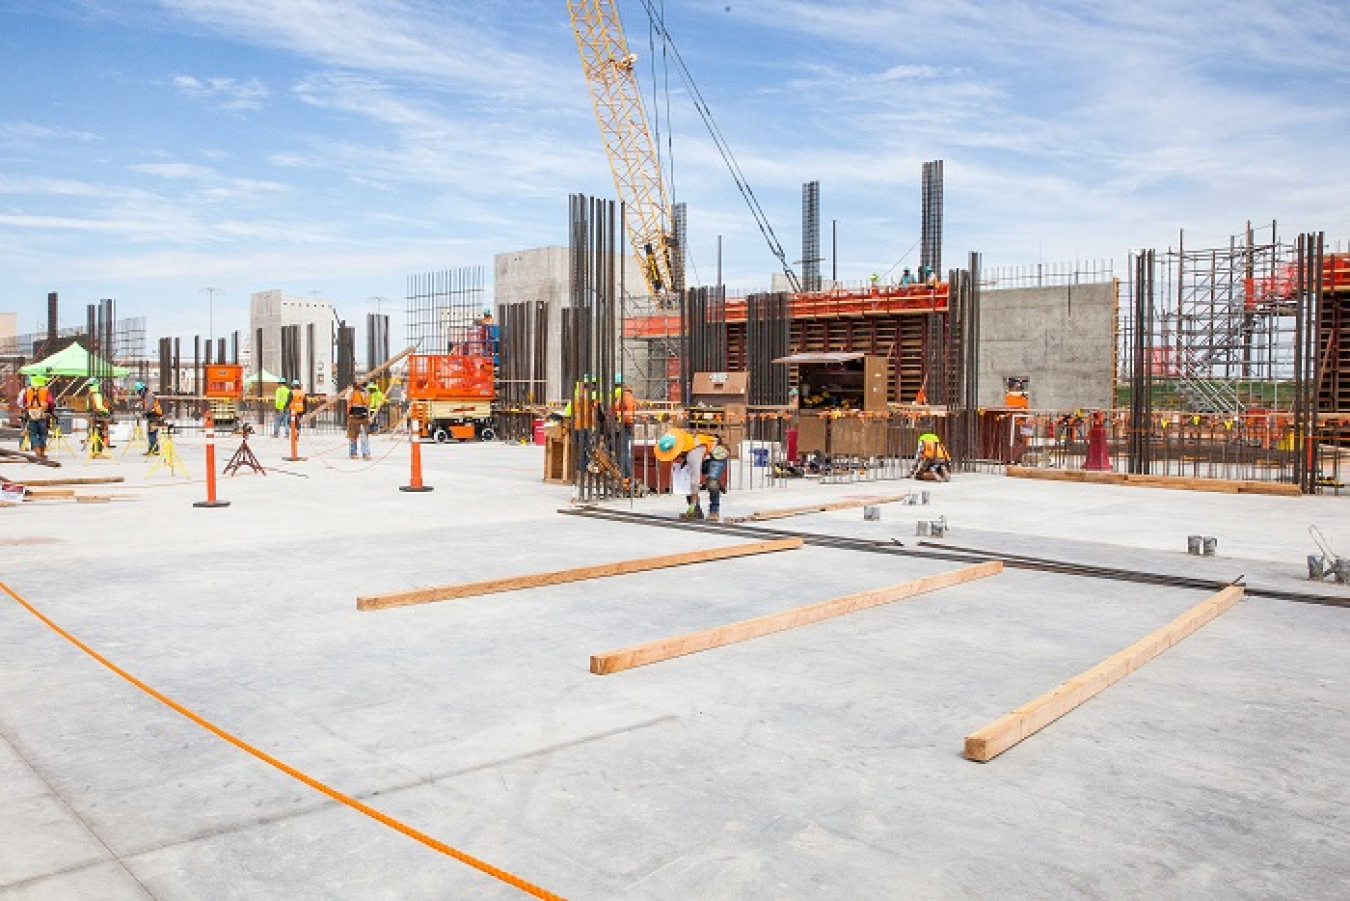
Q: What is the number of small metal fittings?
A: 9